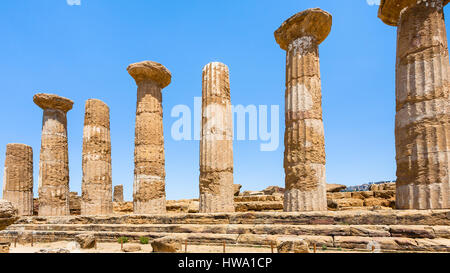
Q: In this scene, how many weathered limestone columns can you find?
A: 7